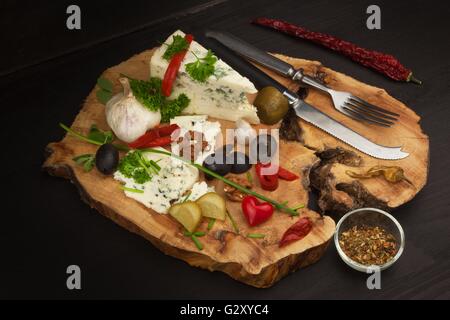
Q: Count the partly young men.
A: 0